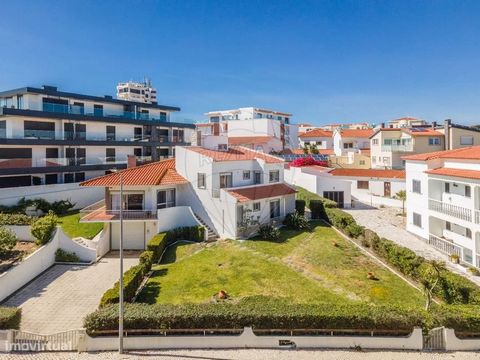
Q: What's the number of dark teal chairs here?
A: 0